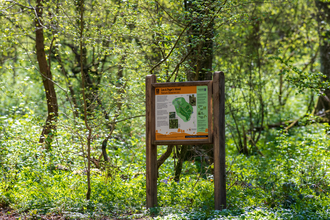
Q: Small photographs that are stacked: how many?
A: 2